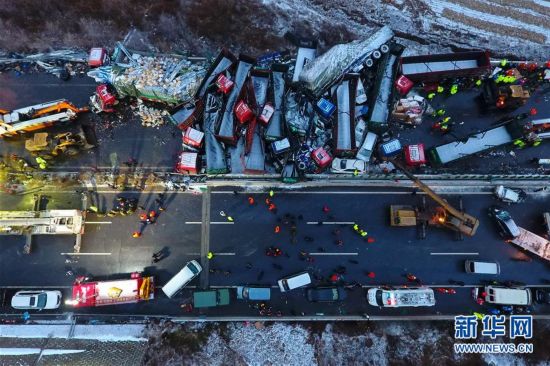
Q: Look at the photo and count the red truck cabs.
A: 10